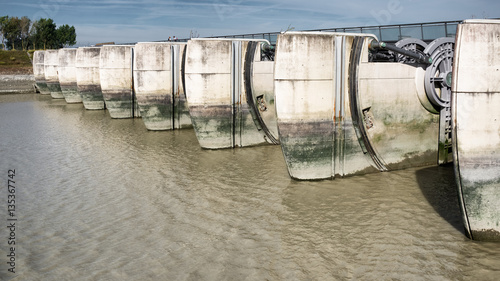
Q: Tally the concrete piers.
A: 9